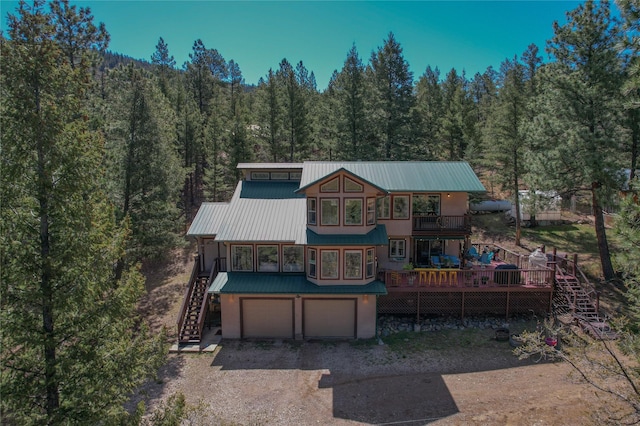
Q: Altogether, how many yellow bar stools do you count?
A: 4